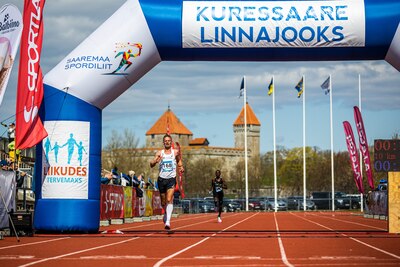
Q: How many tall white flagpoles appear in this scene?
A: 5